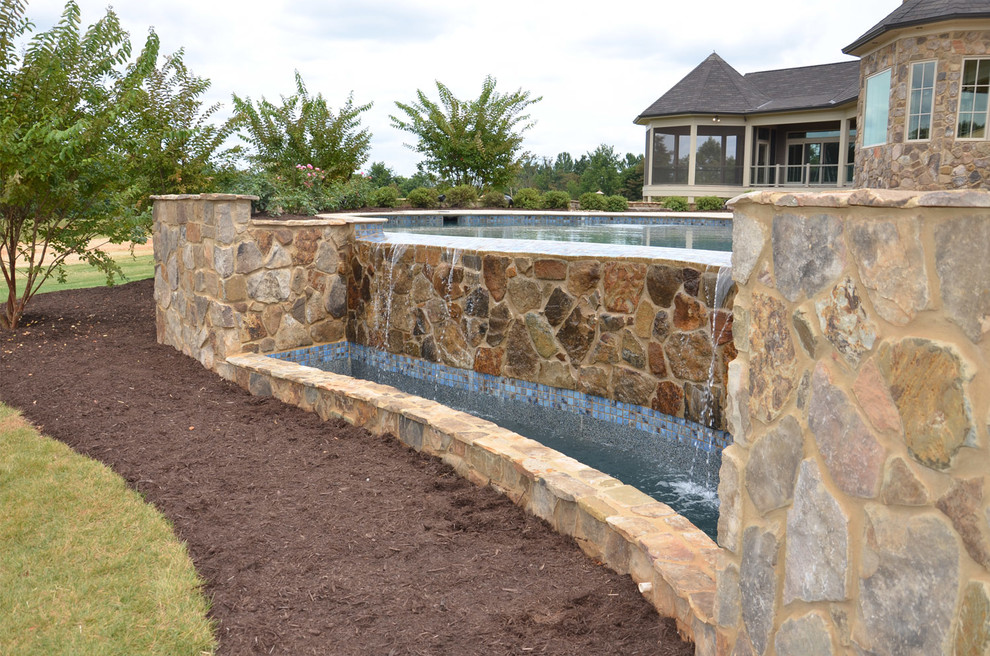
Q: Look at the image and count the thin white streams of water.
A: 3